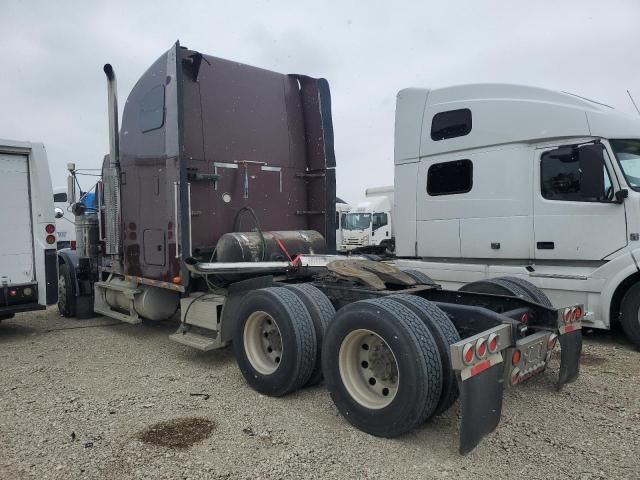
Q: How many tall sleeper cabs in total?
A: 2